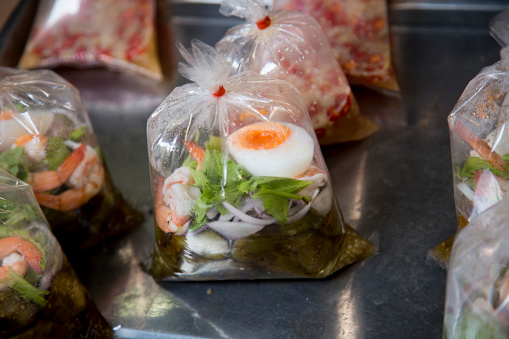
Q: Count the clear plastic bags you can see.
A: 8